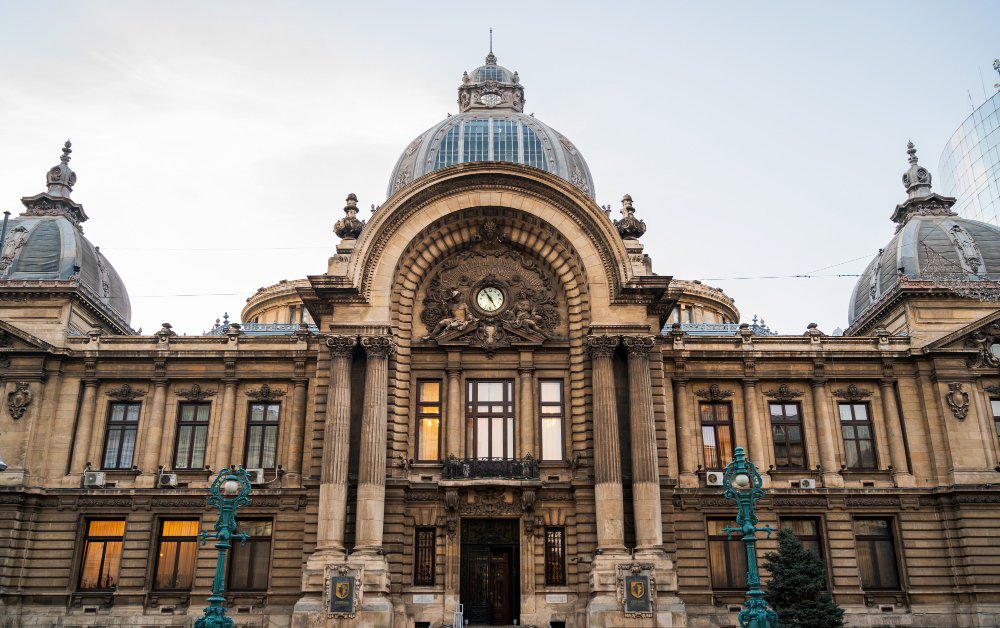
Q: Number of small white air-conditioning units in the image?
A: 5